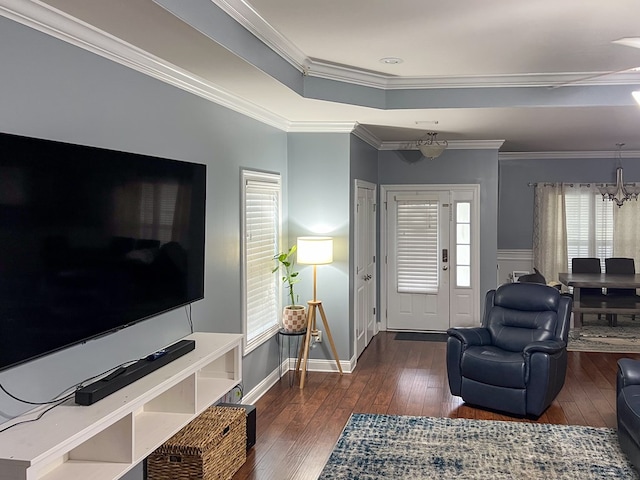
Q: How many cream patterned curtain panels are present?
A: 2